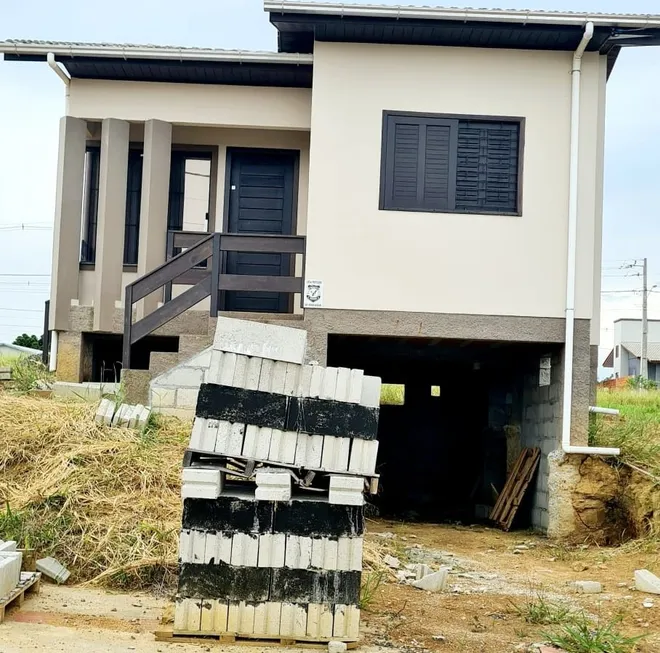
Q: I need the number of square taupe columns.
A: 3